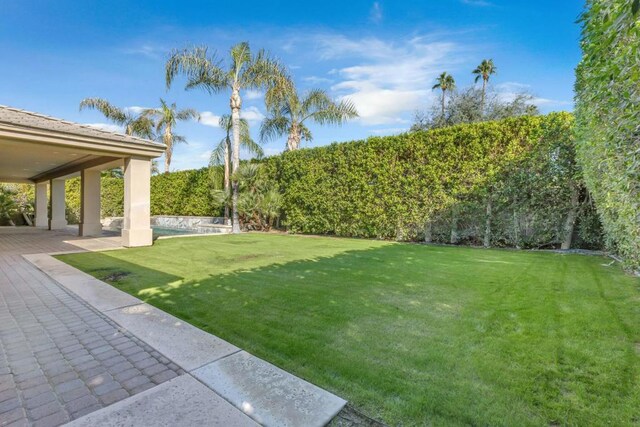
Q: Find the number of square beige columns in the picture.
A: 4